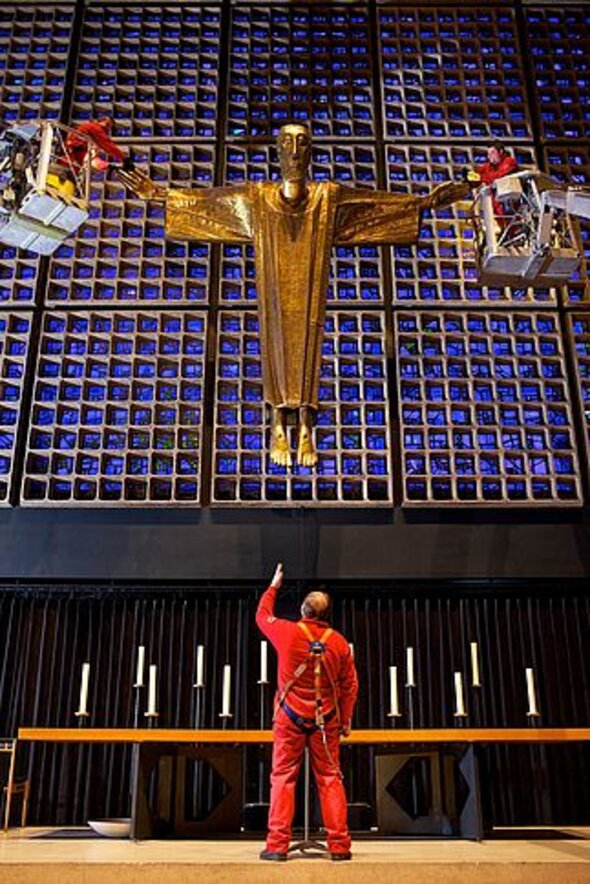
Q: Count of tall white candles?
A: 12